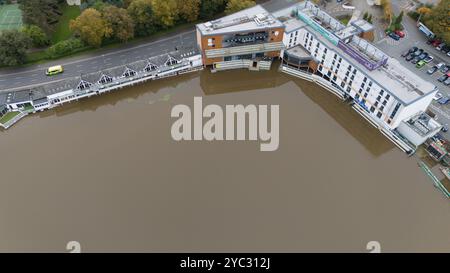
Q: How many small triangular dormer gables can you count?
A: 5